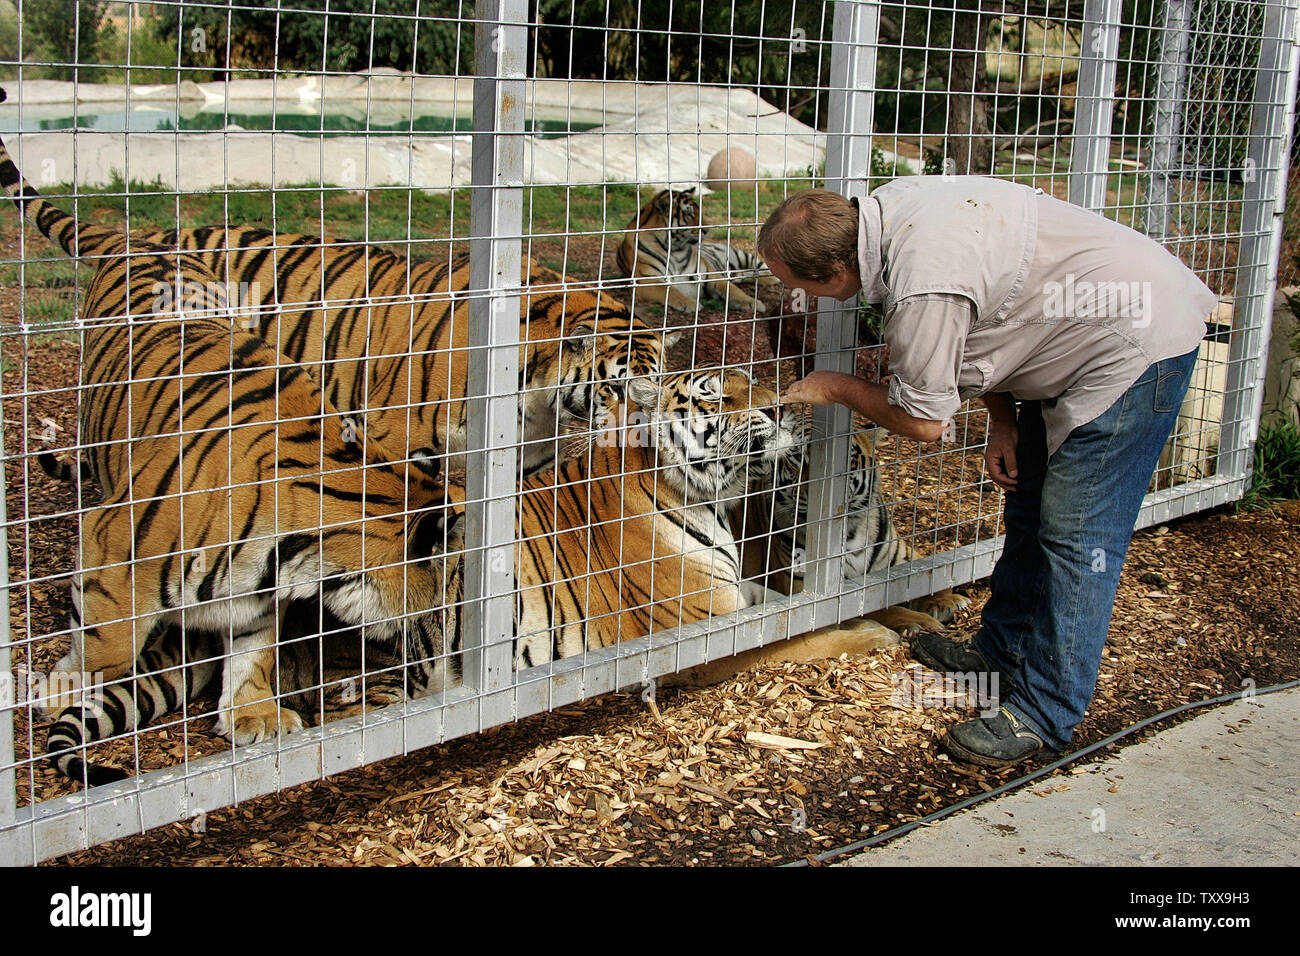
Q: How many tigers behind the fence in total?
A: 5